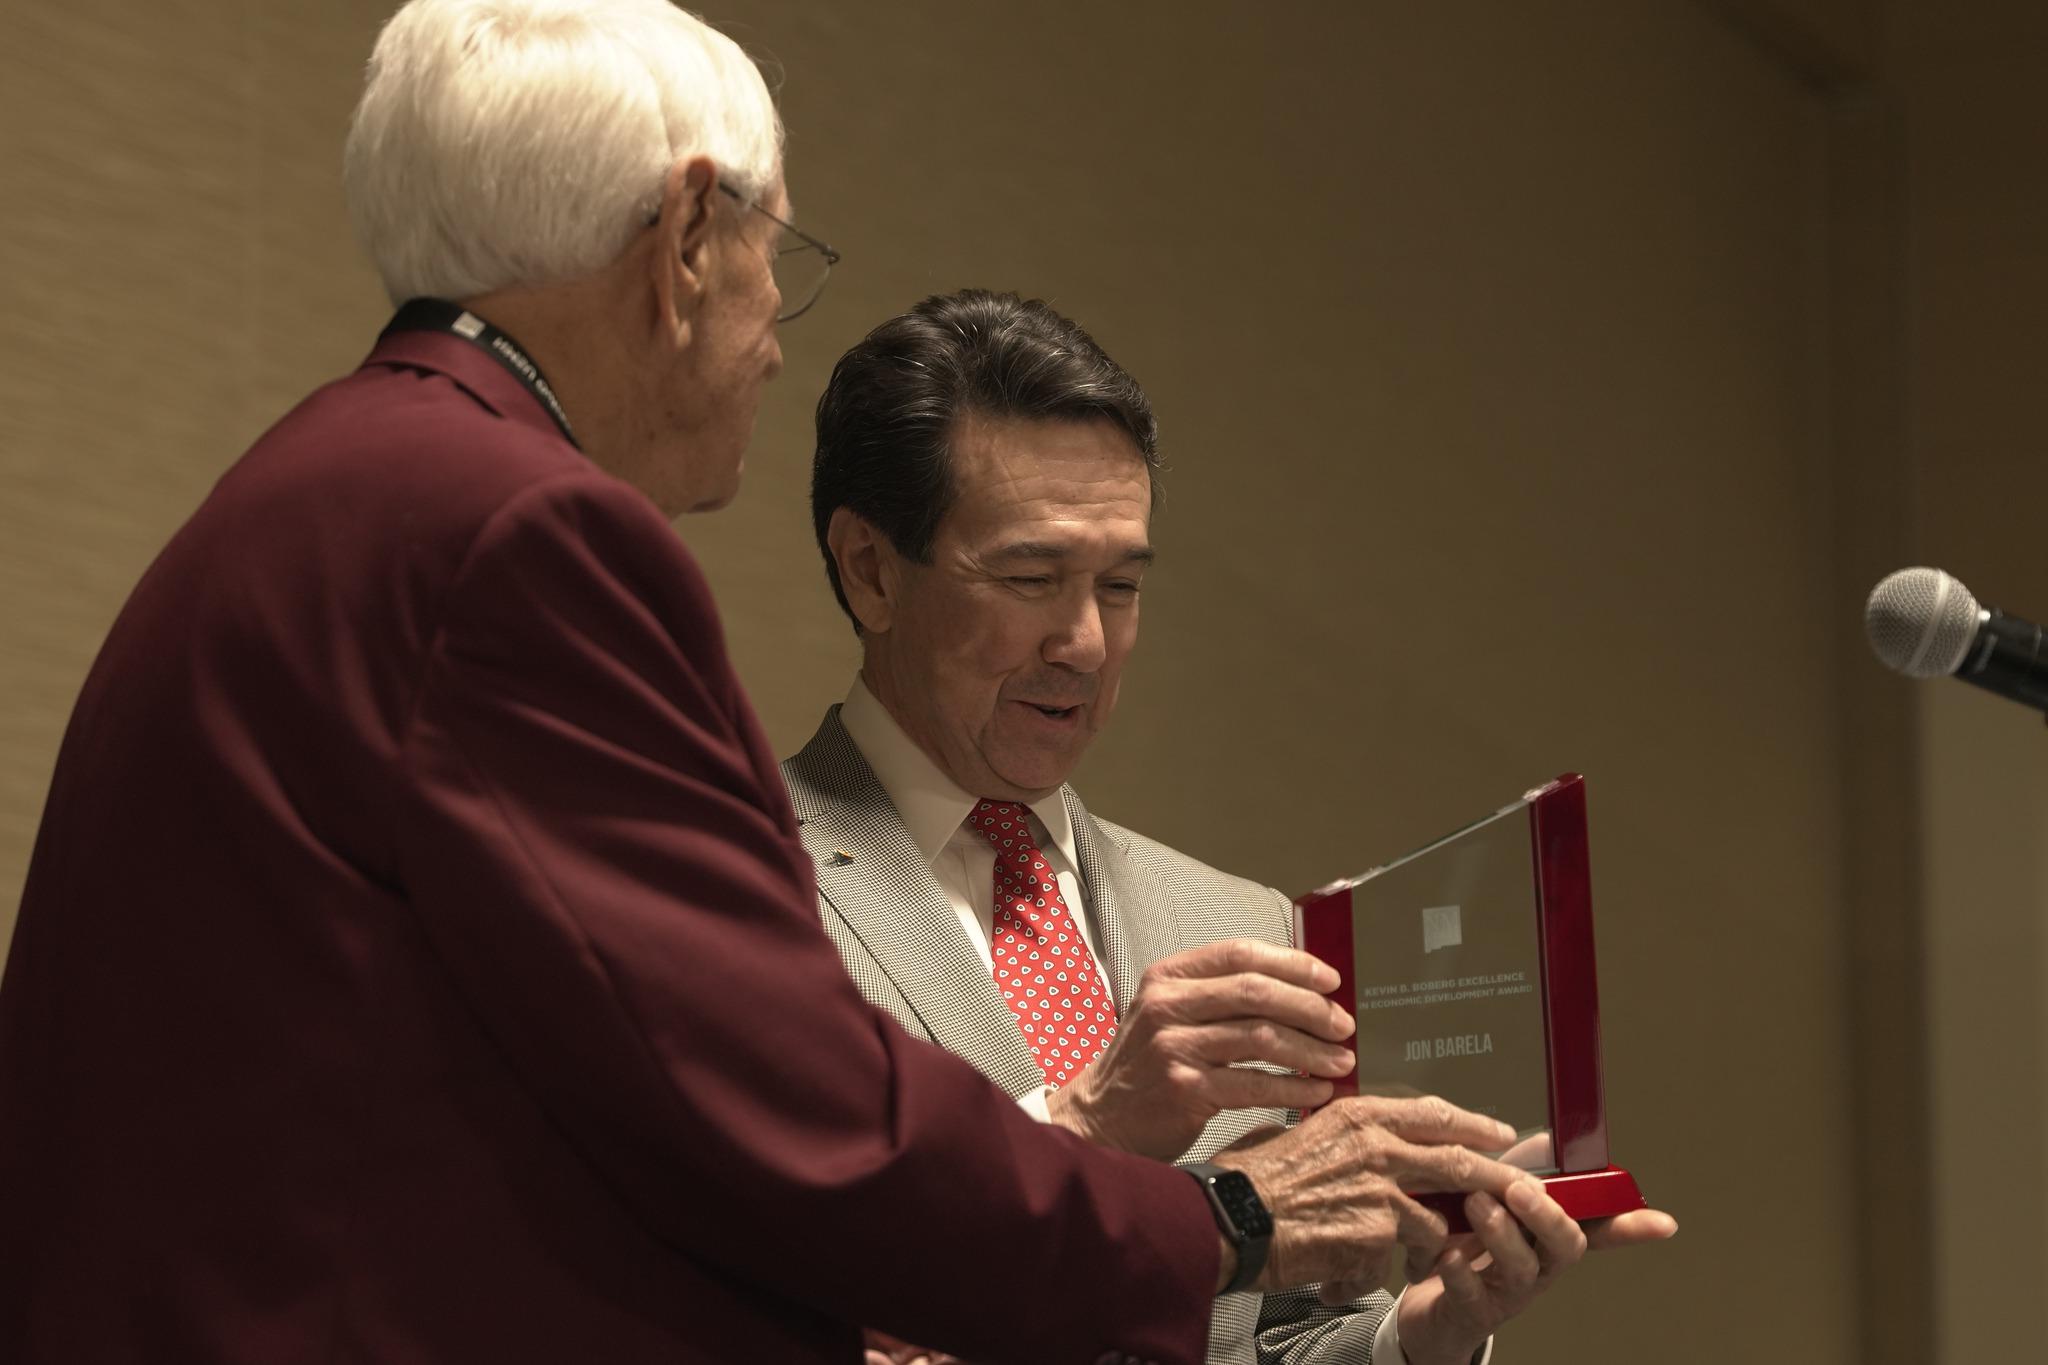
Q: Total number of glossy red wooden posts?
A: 2